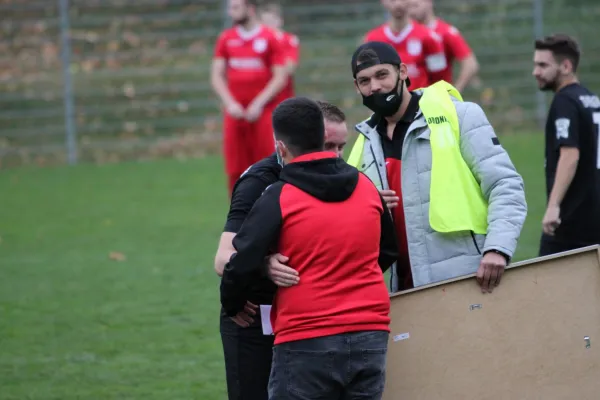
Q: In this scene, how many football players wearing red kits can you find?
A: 4